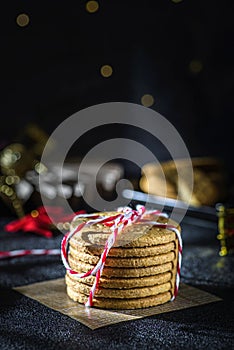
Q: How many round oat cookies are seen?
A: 7